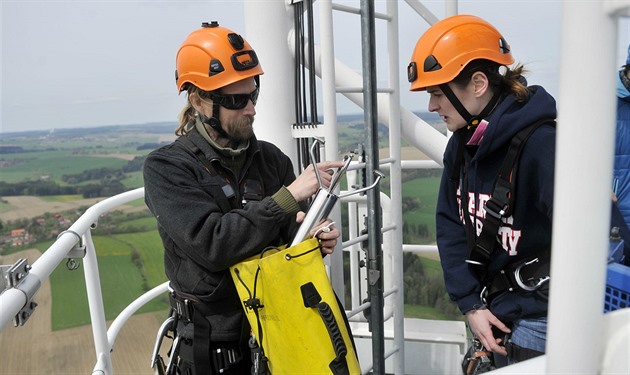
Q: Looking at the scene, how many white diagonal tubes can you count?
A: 2